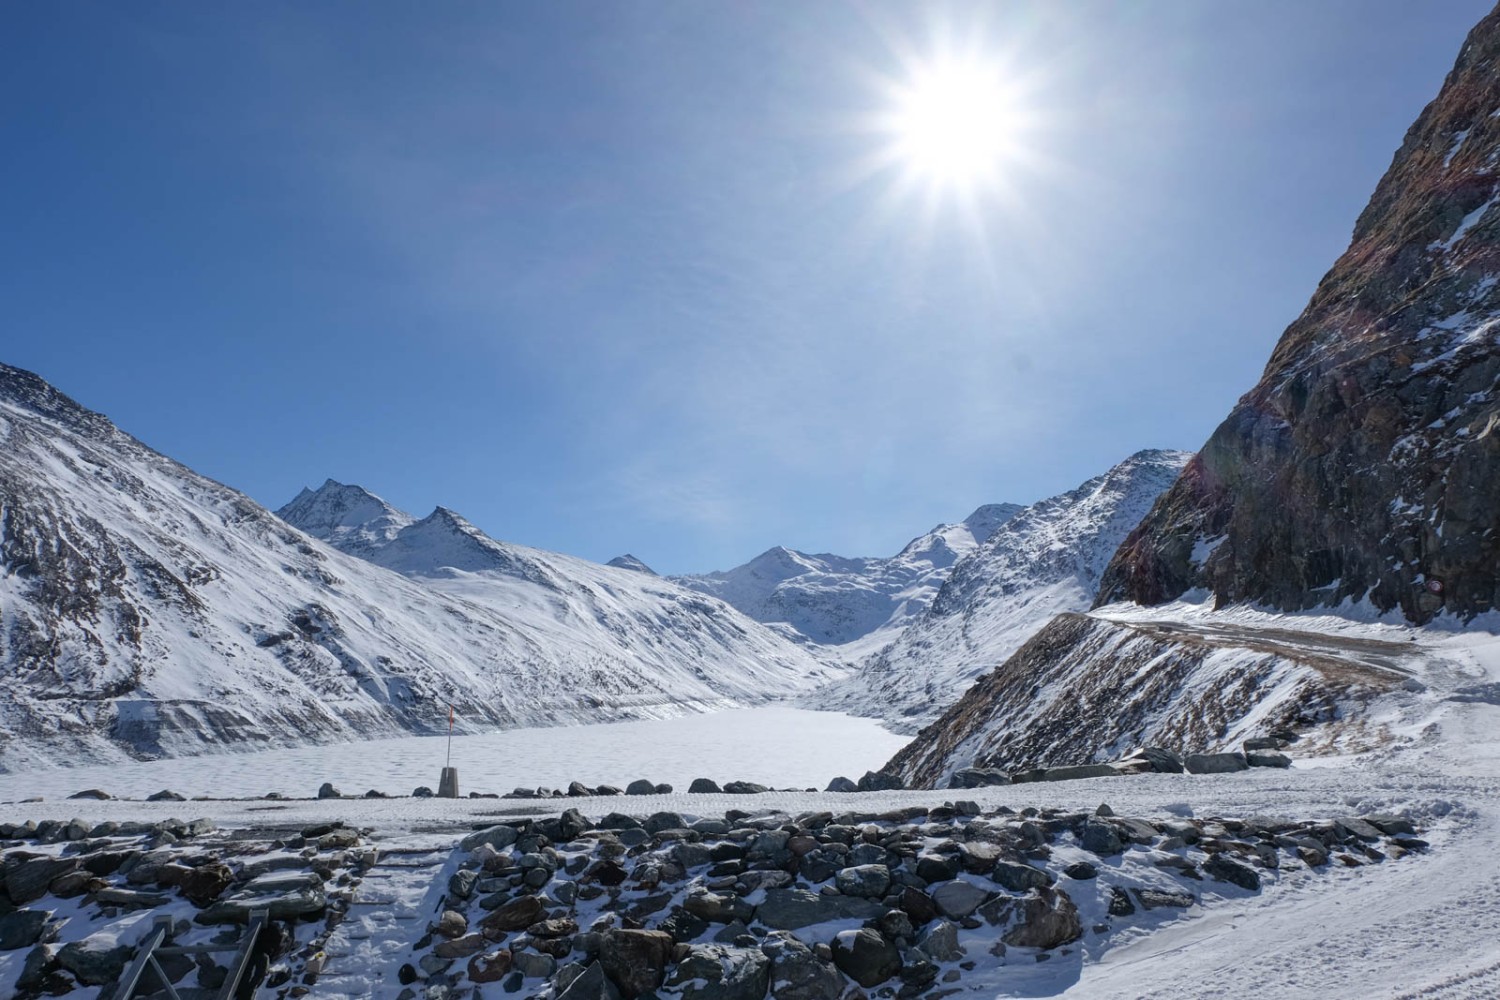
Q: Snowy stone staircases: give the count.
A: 1